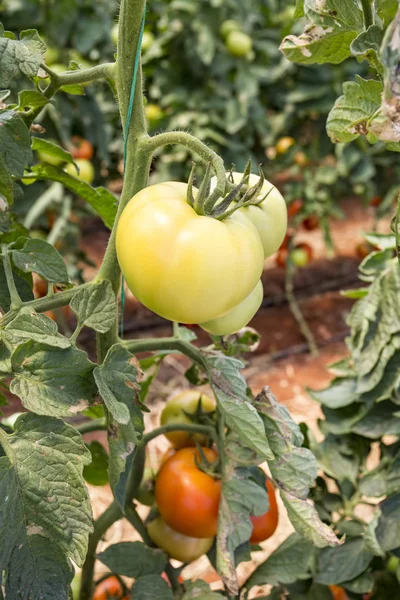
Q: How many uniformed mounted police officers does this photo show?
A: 0